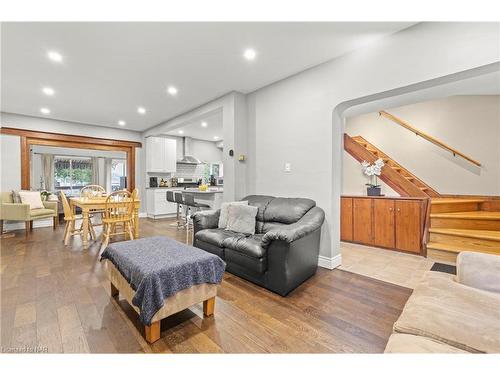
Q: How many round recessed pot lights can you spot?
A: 10